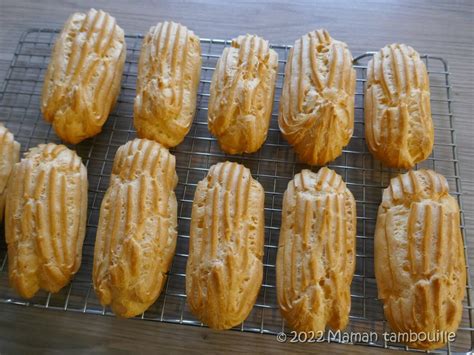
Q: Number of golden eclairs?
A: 11